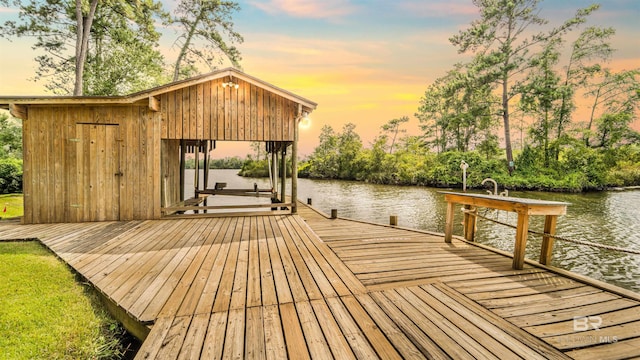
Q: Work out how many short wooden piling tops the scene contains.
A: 3